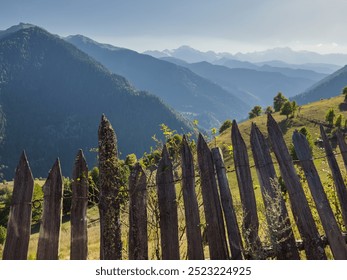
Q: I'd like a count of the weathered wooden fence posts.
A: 15